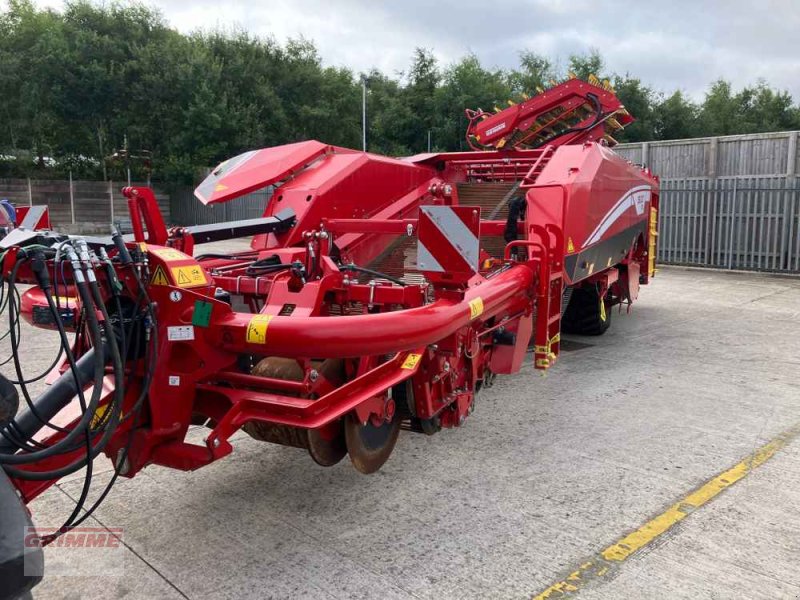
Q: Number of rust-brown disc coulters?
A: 2